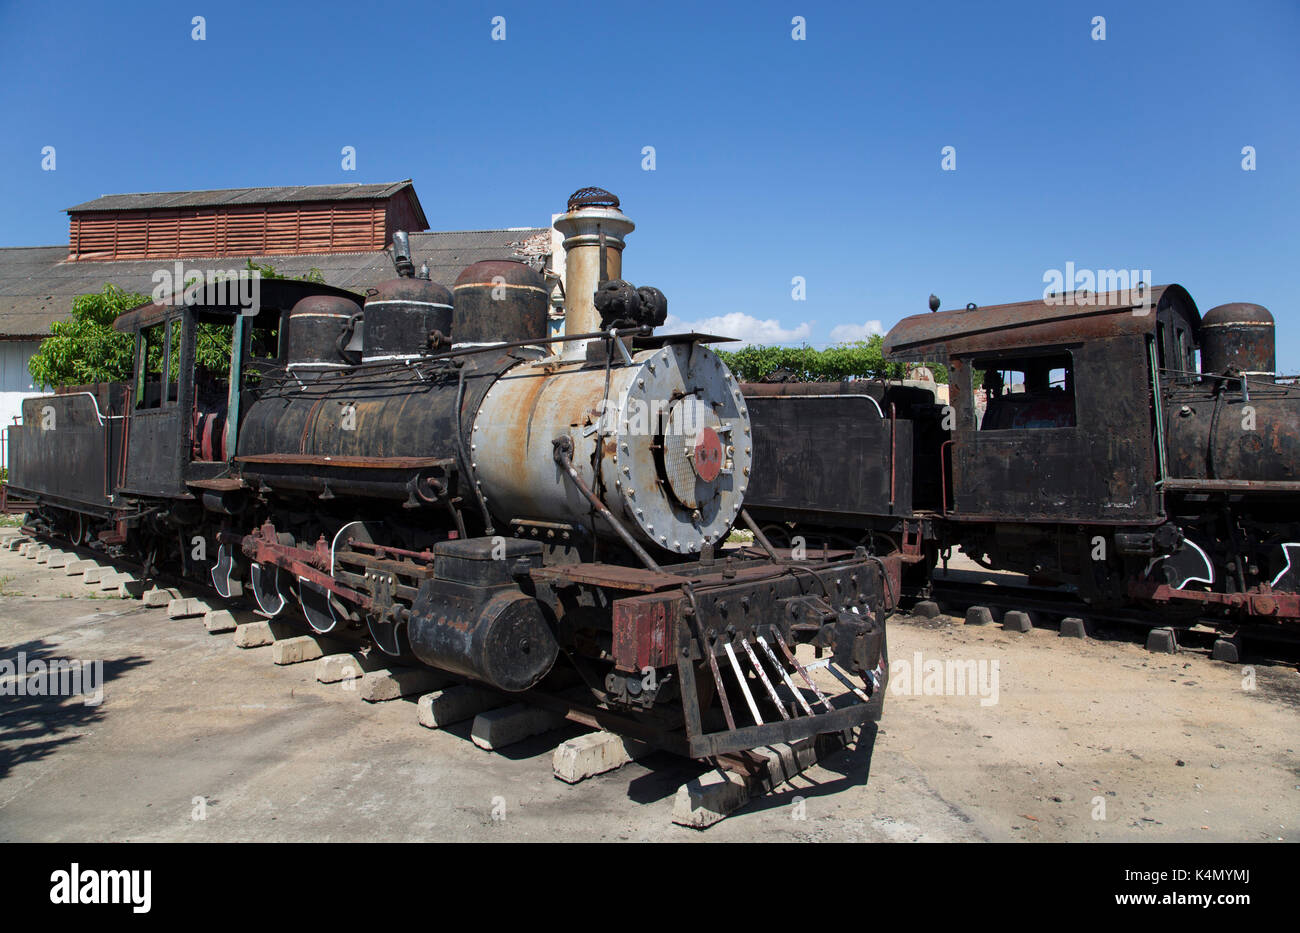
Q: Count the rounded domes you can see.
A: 4